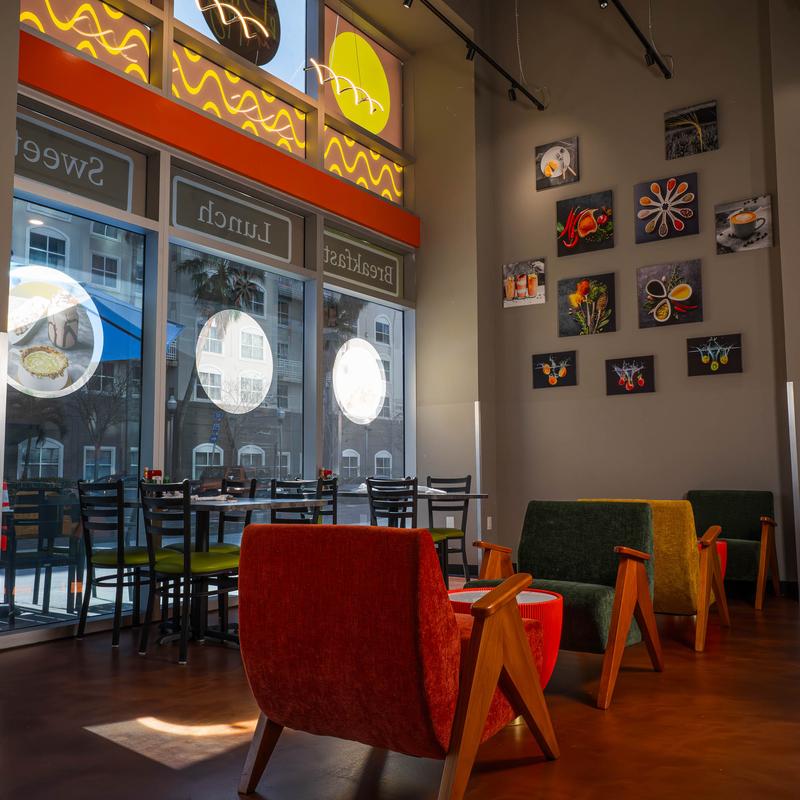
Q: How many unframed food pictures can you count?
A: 11